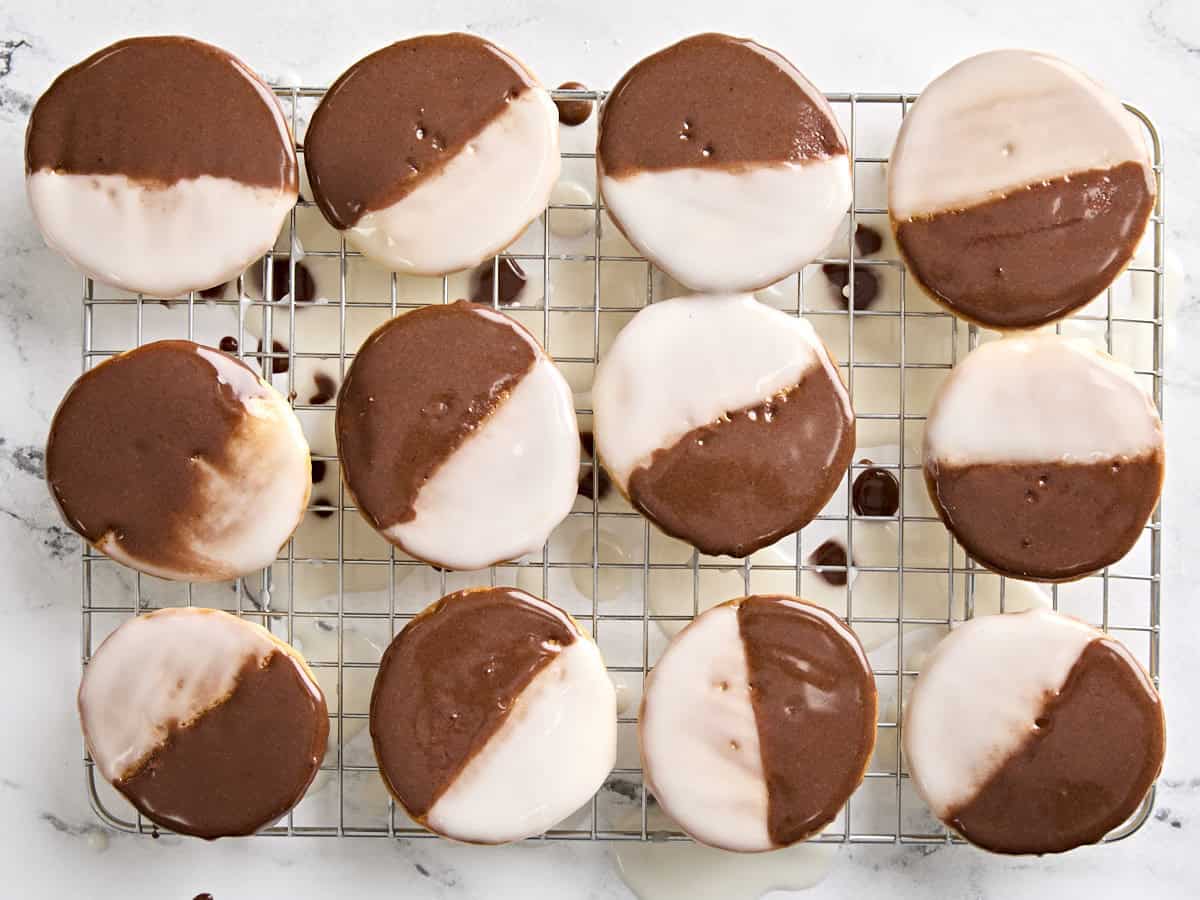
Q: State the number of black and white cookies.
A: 12